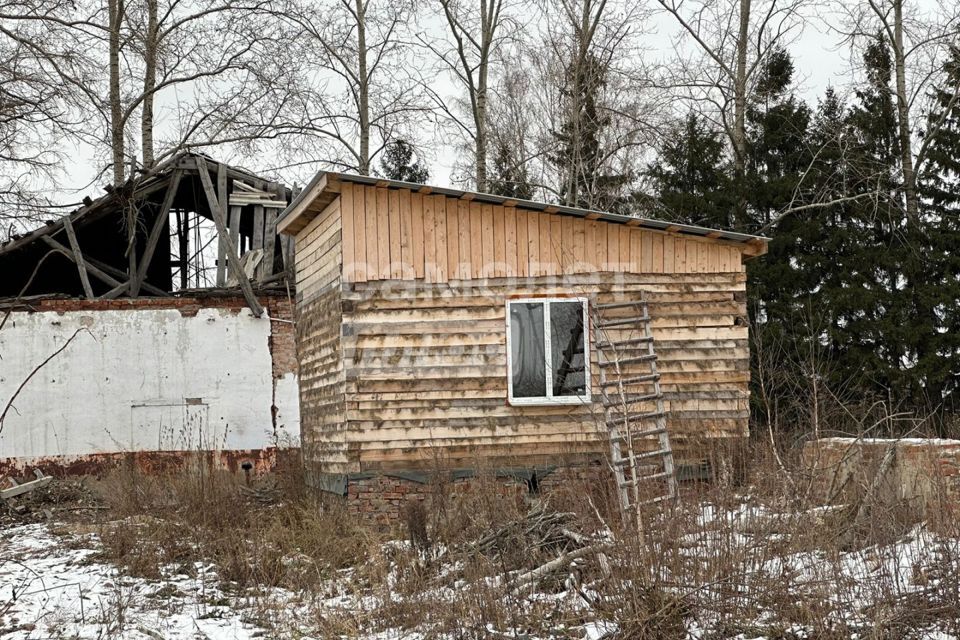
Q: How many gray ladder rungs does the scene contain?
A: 11